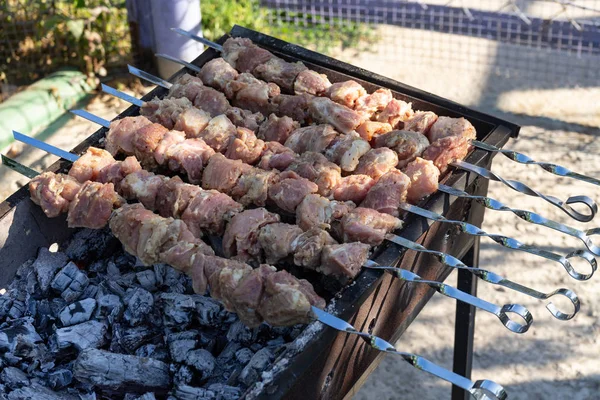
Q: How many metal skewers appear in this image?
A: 7